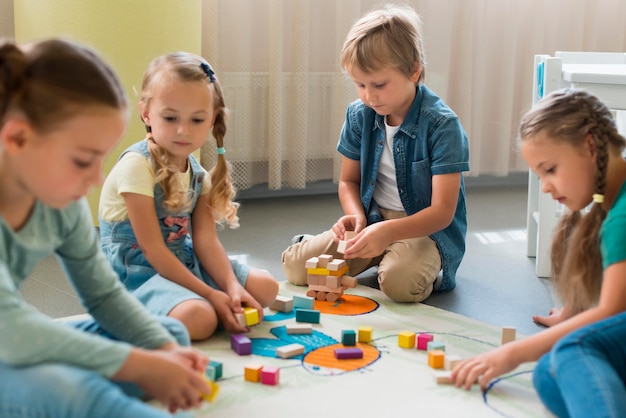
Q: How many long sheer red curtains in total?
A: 0